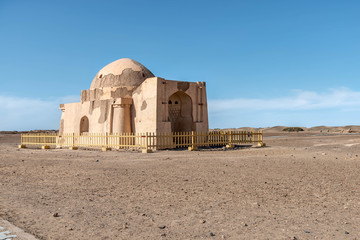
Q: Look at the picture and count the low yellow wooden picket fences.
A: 1